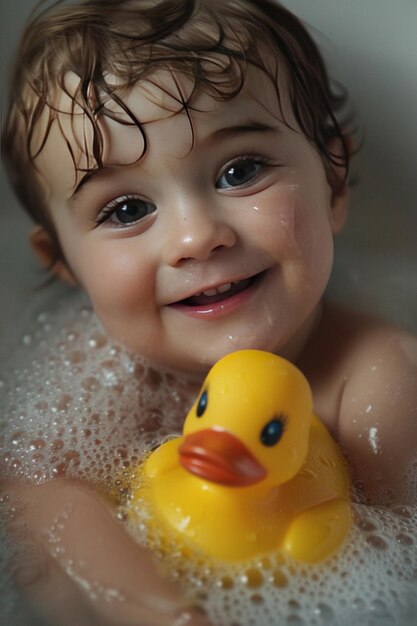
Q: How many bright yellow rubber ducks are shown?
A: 1